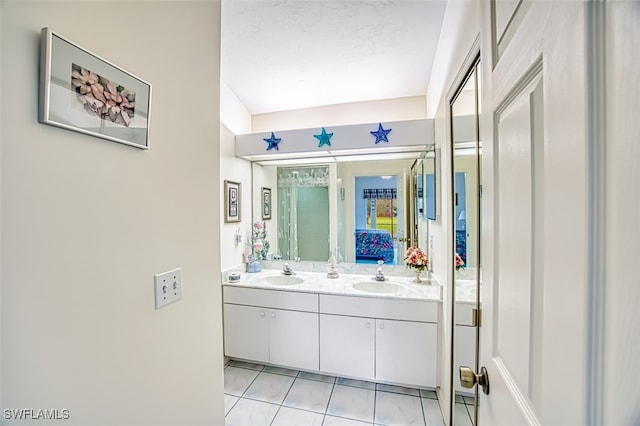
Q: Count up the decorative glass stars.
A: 3